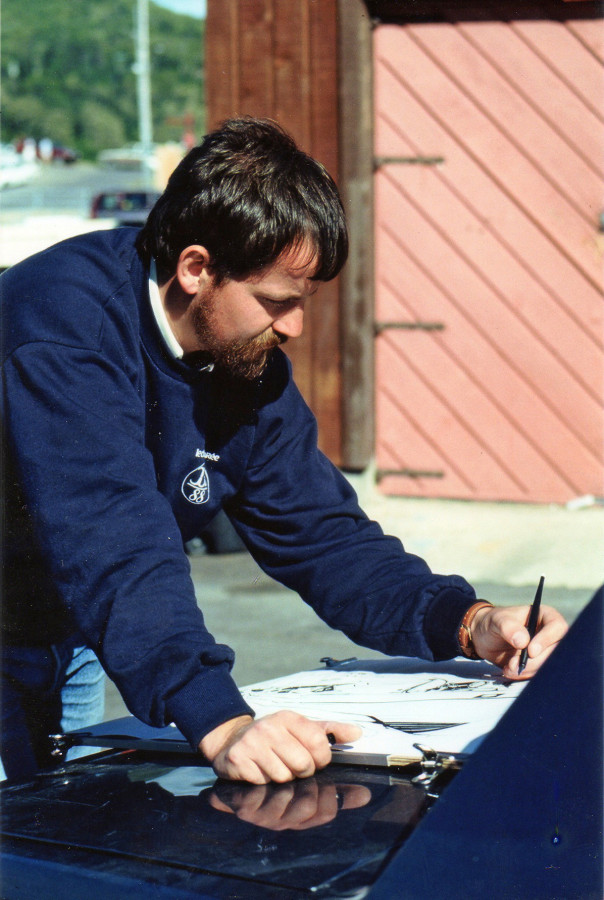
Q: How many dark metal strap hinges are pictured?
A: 3